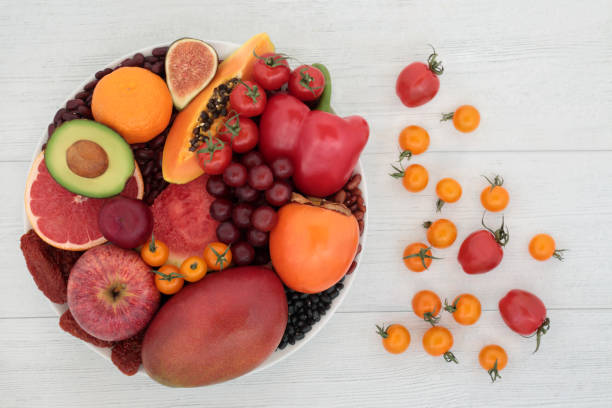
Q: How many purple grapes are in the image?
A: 13